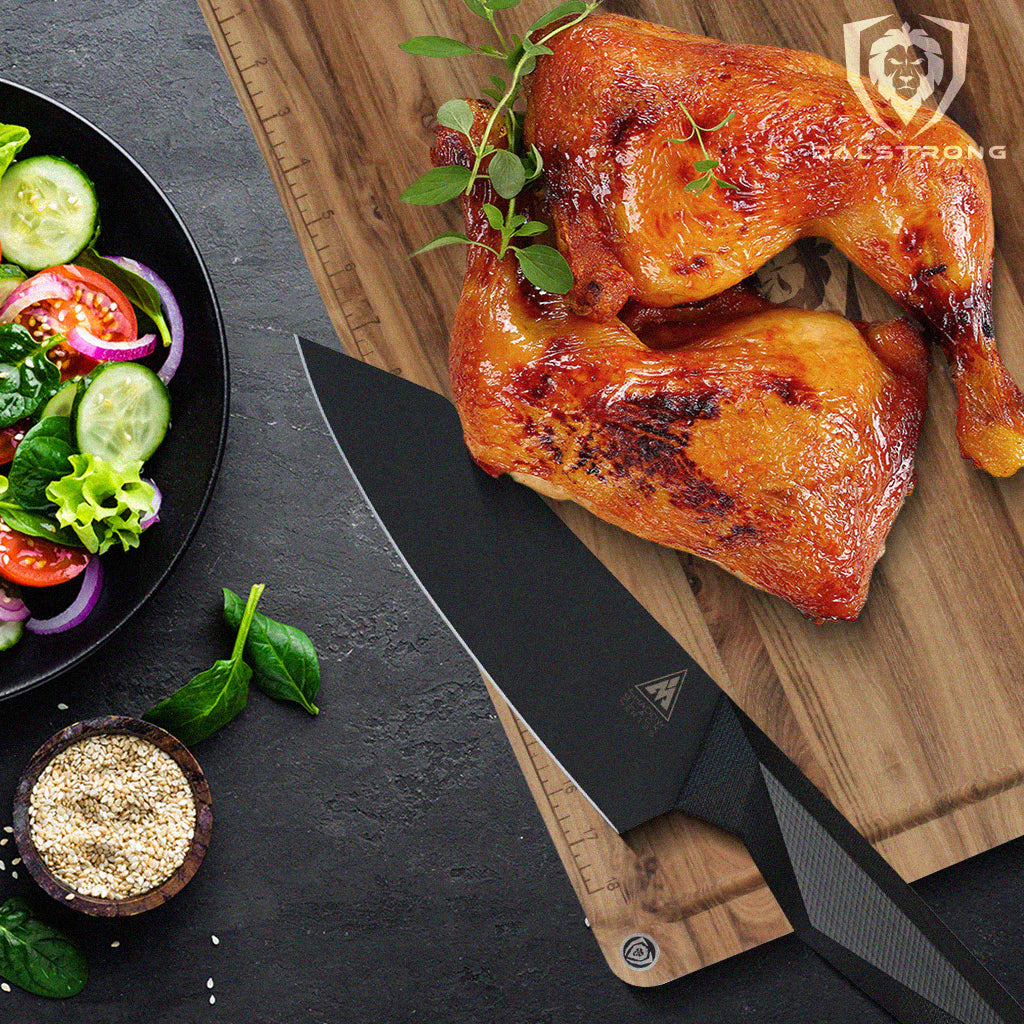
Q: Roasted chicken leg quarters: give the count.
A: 2